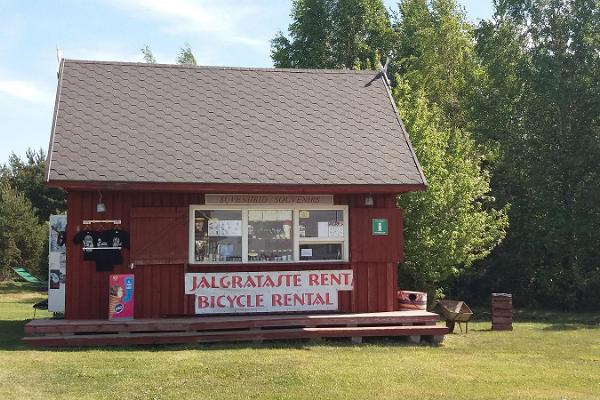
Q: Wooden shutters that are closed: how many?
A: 0